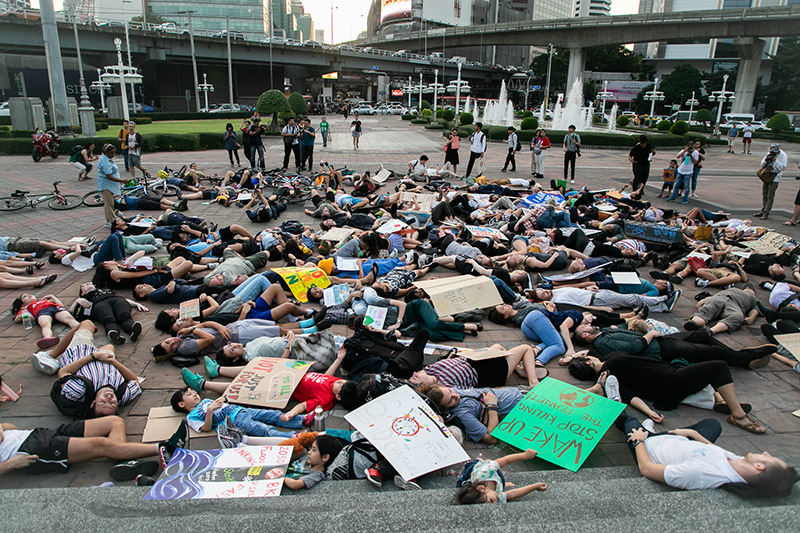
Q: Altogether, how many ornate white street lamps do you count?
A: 11